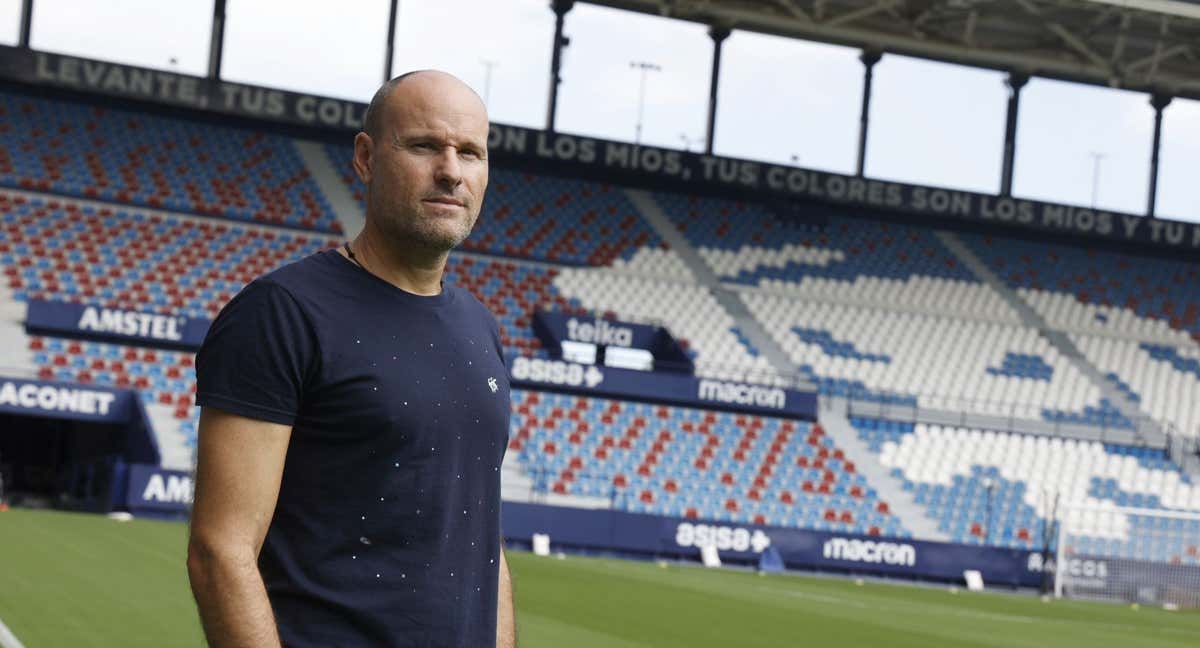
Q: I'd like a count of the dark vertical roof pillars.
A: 8